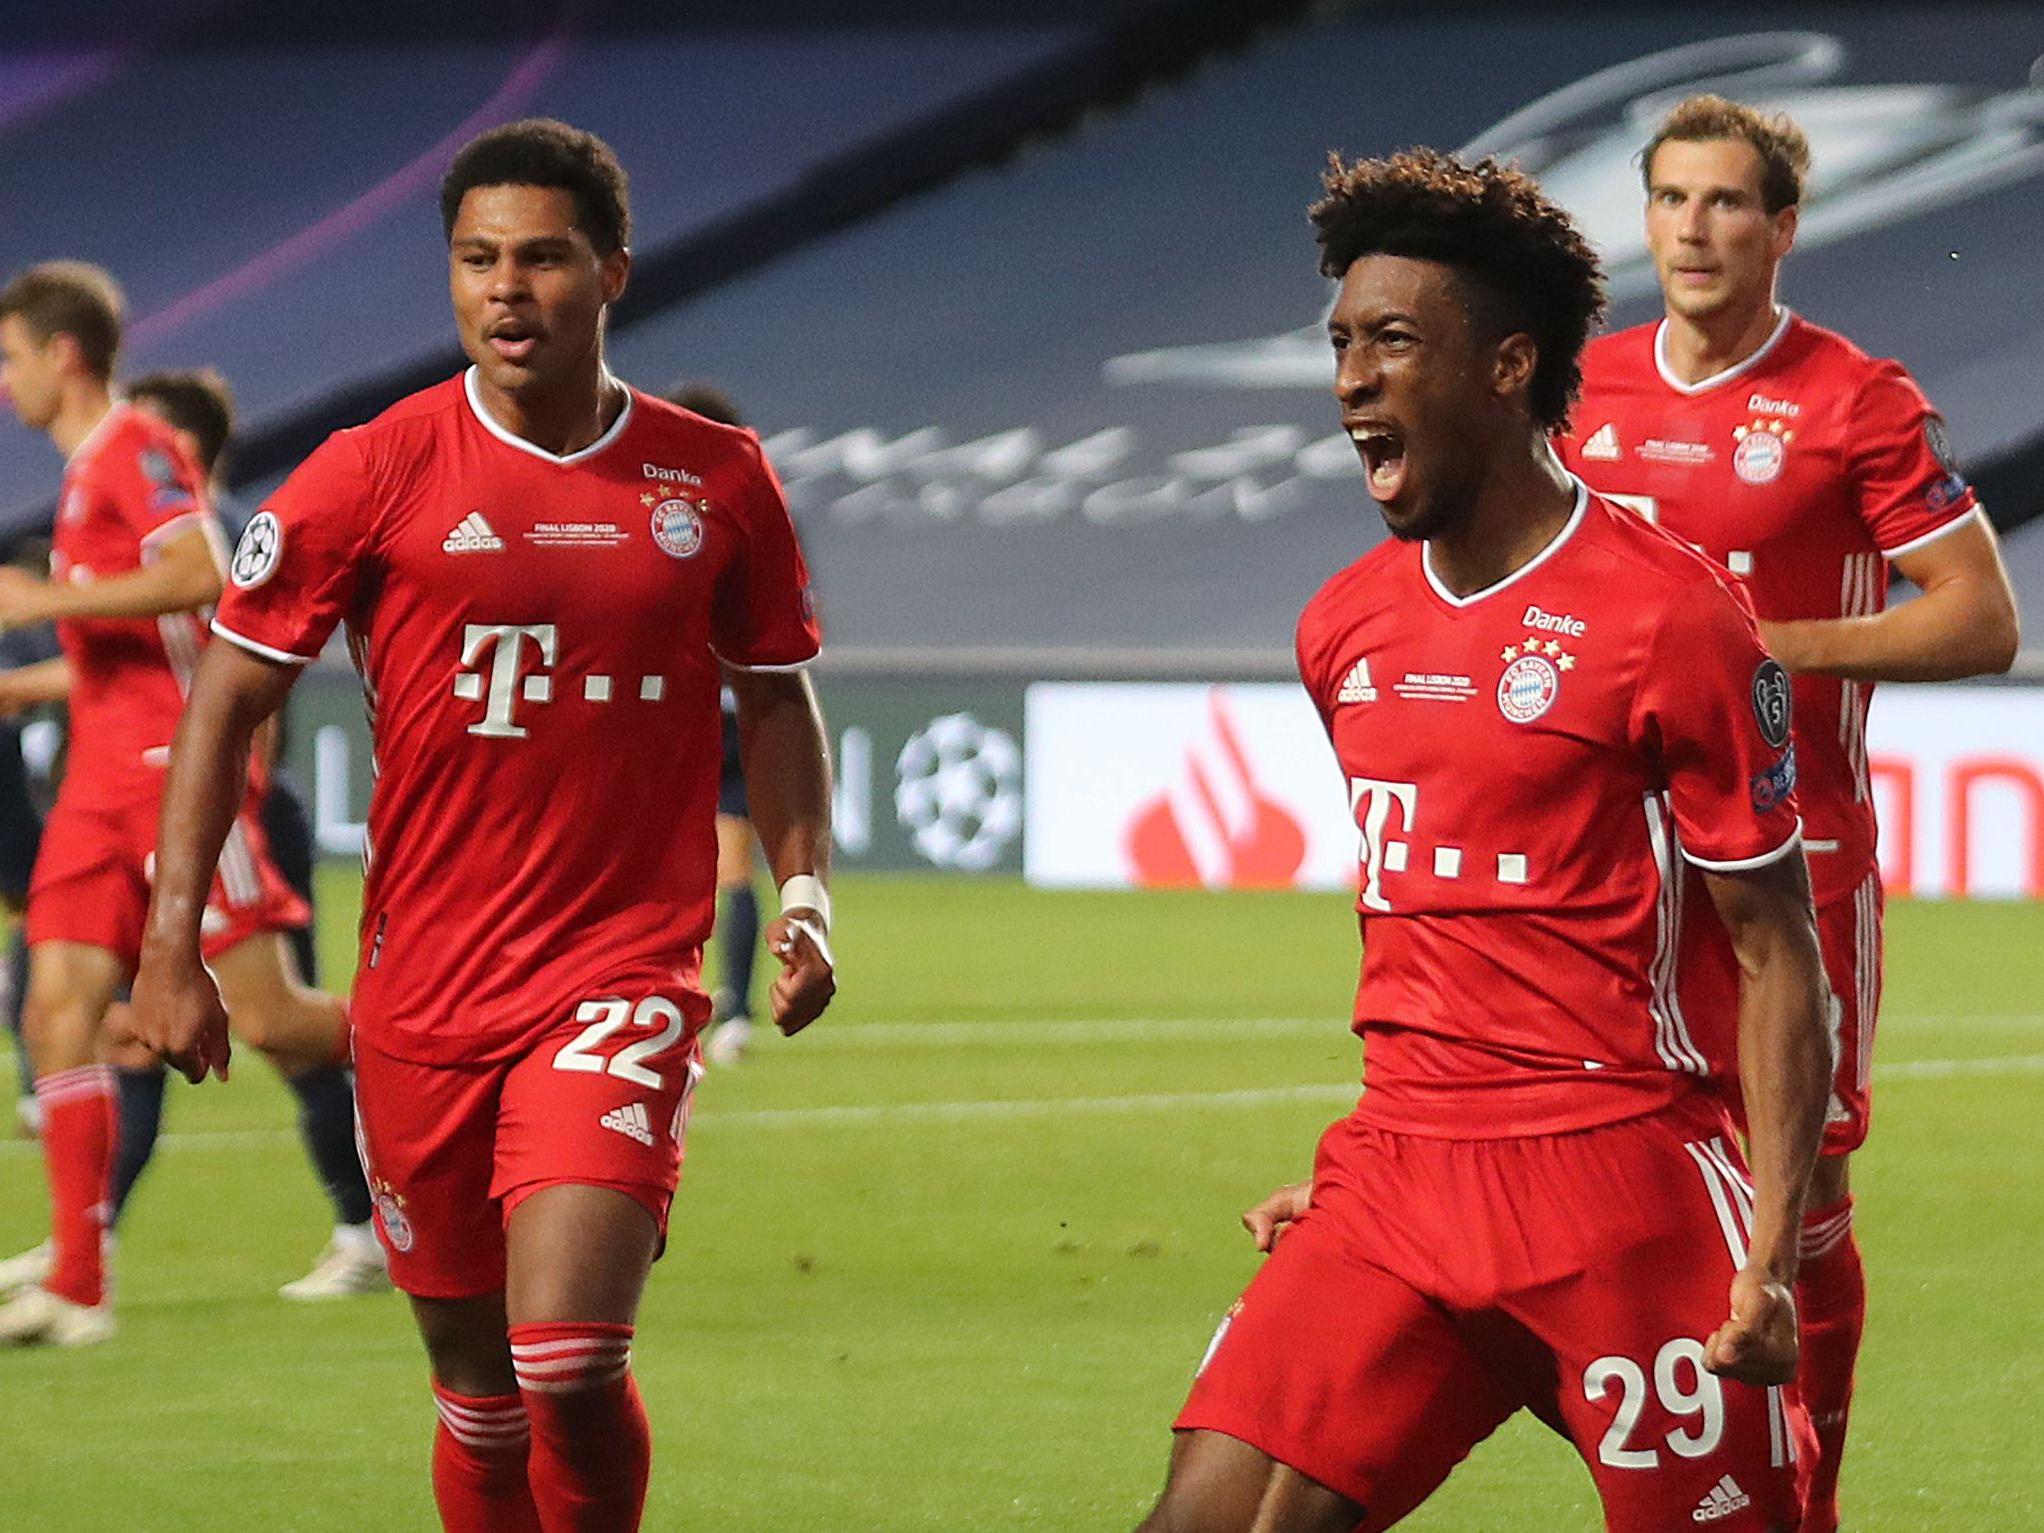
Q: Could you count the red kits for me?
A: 4